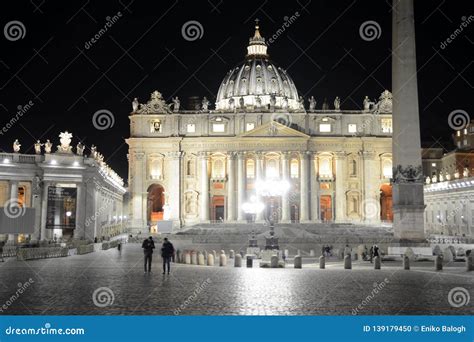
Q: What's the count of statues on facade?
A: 12